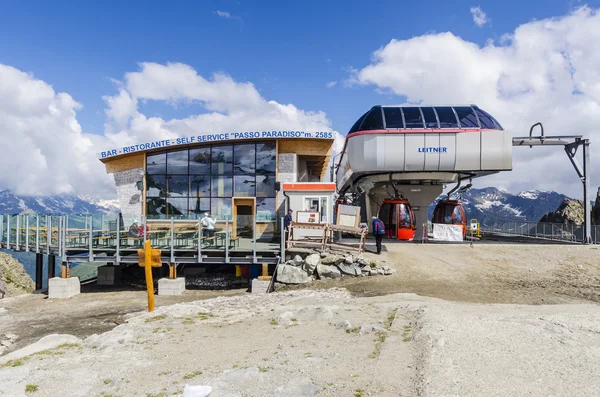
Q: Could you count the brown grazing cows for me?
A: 0